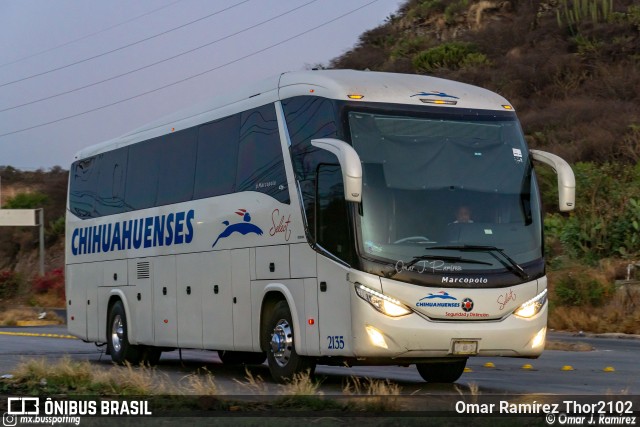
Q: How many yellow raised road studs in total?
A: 5